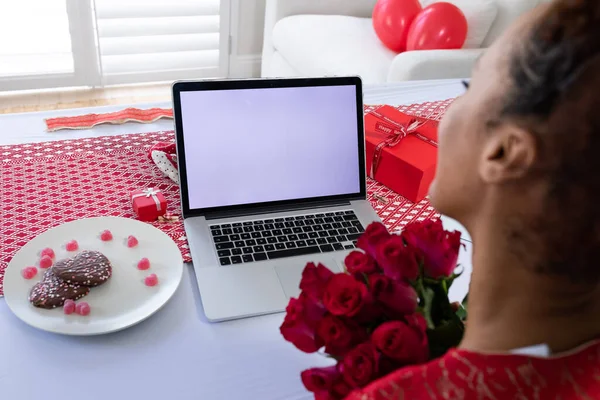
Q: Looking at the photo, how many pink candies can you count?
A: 10